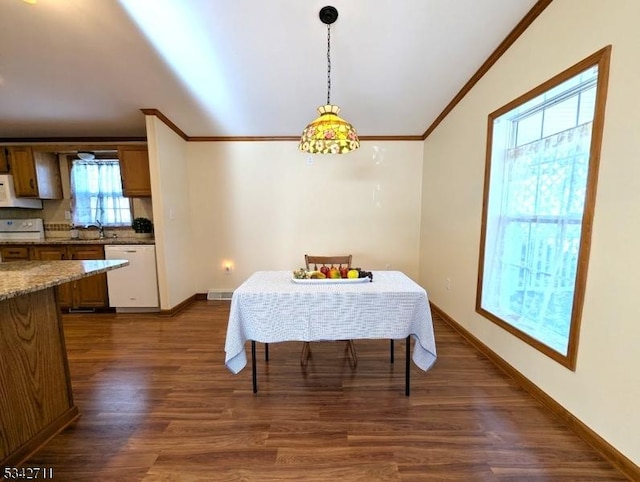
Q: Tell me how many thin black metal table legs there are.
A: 4